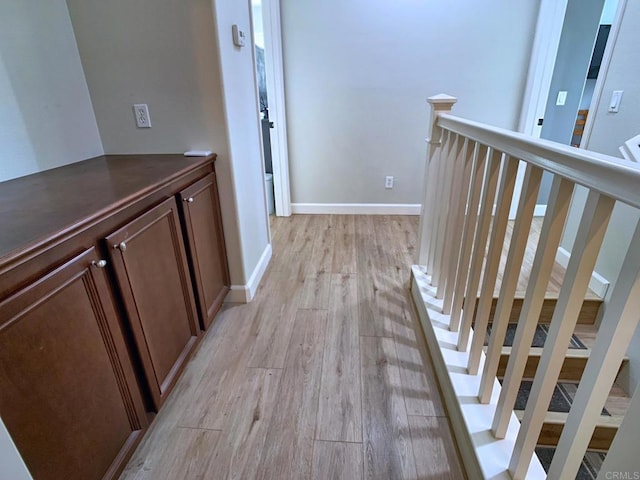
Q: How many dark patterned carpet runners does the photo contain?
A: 3